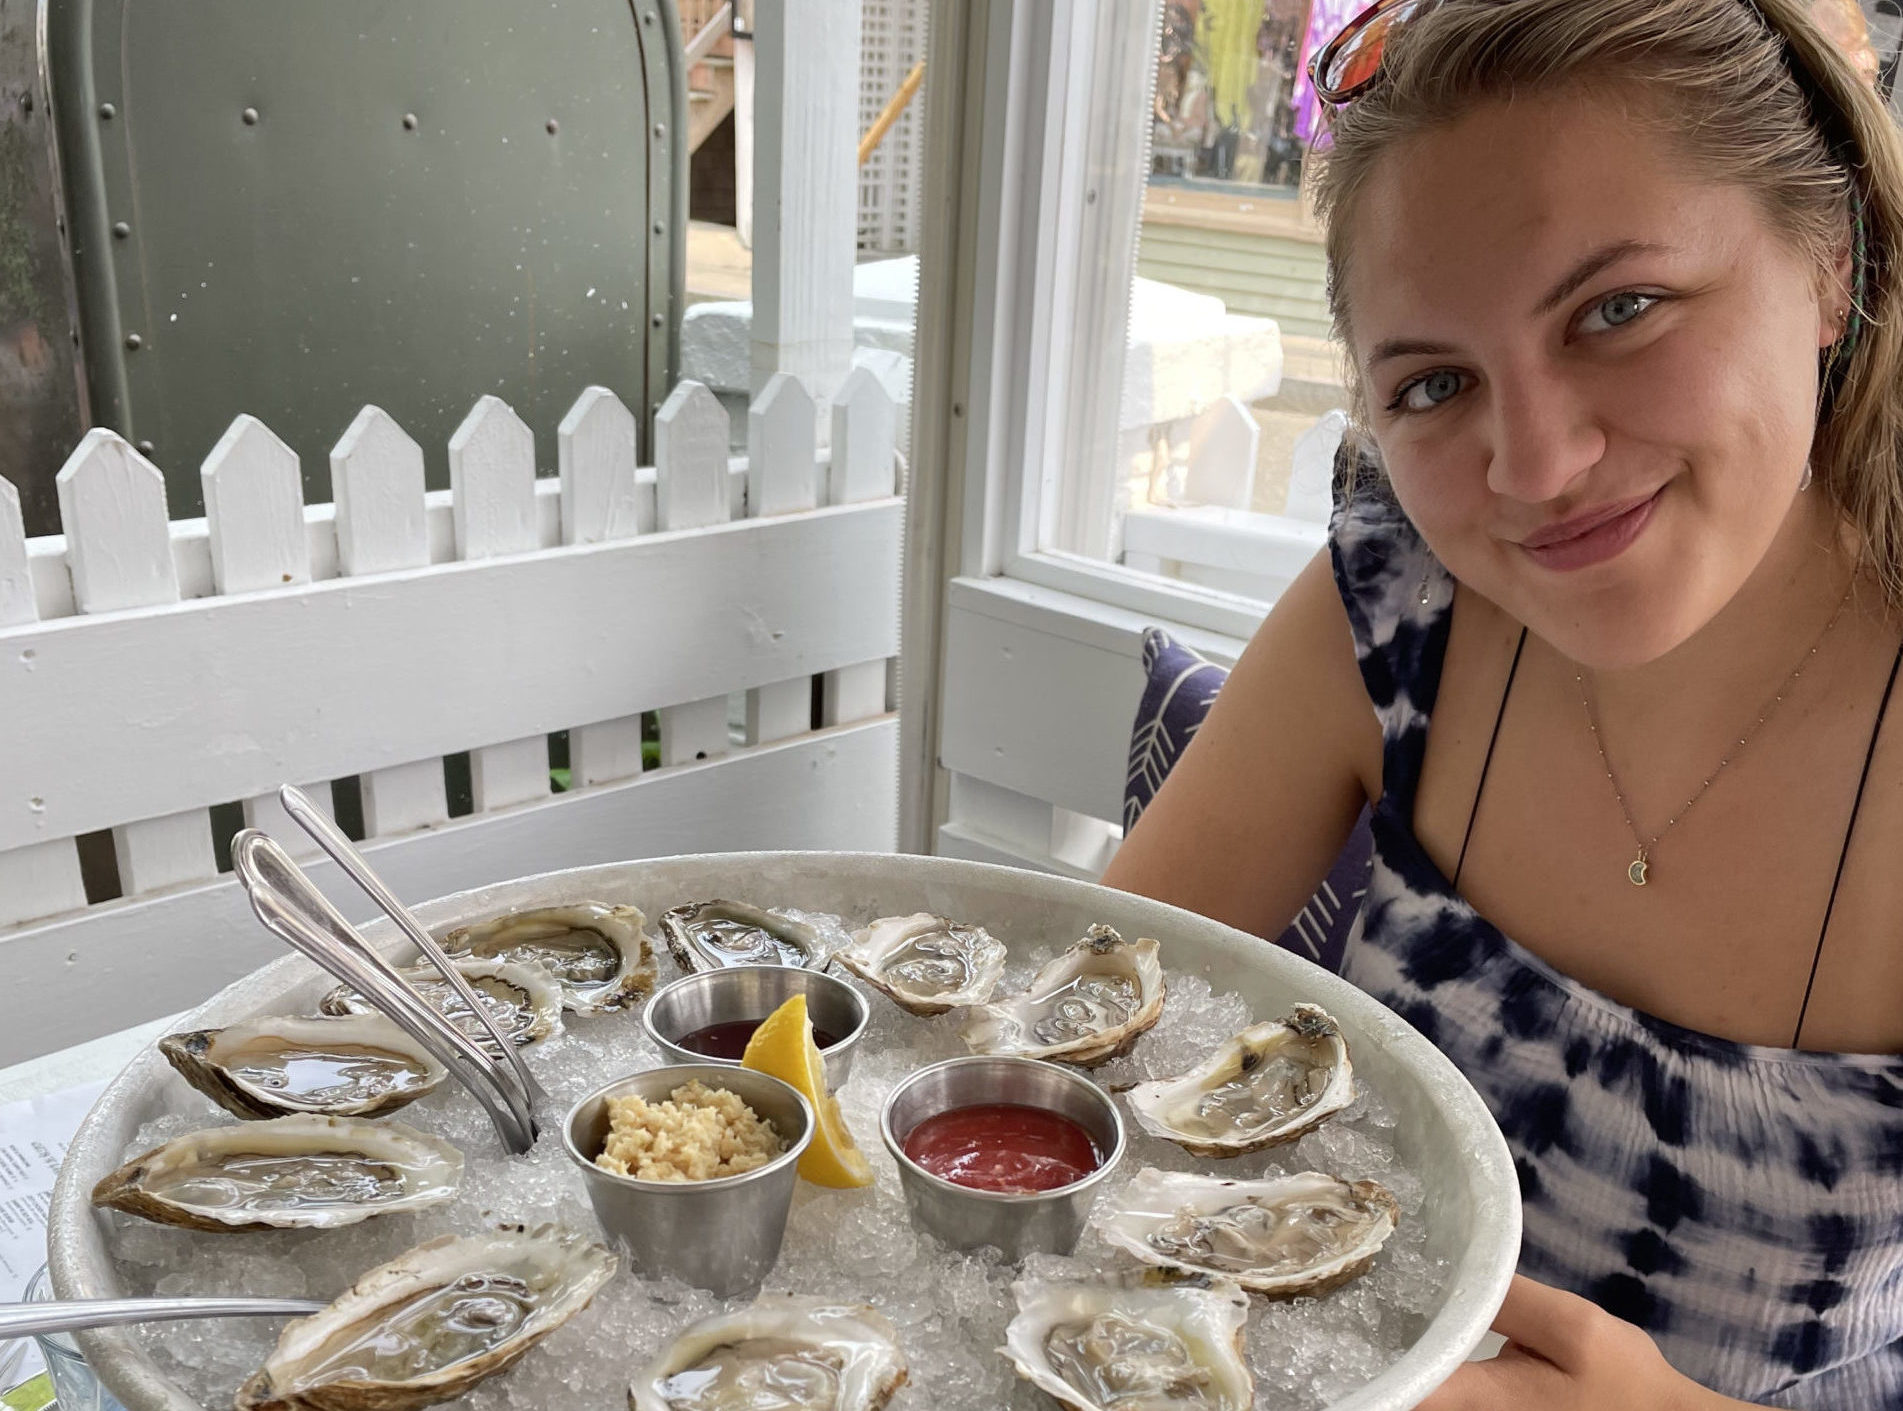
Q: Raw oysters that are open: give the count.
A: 12